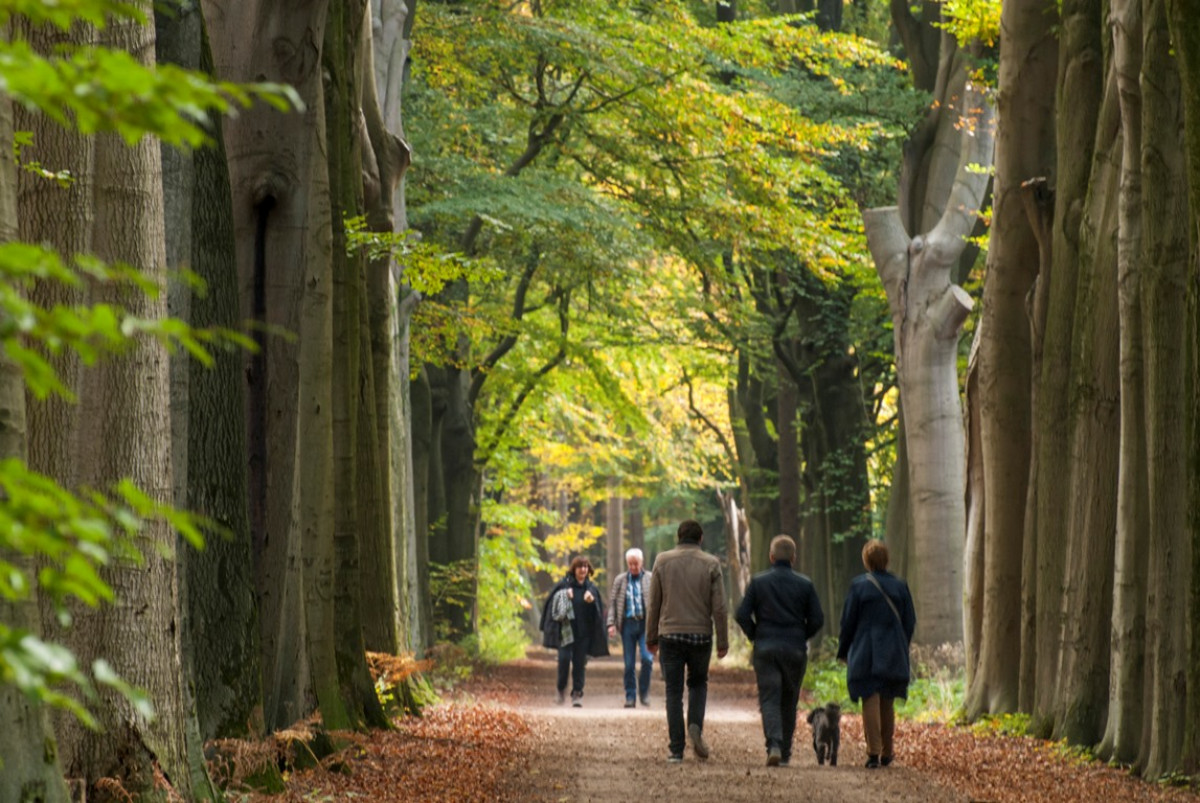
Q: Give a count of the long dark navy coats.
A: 1